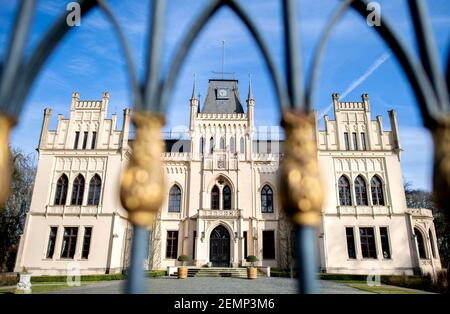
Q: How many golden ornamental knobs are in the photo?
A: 4